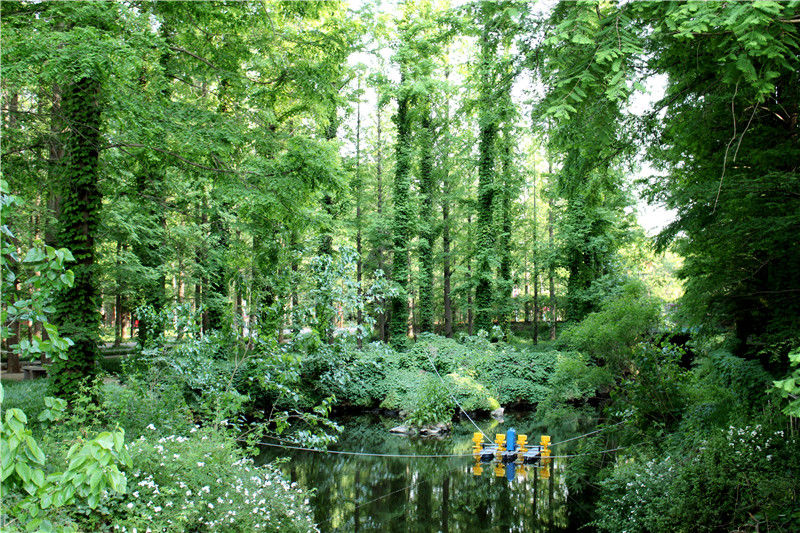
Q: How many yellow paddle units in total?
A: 4